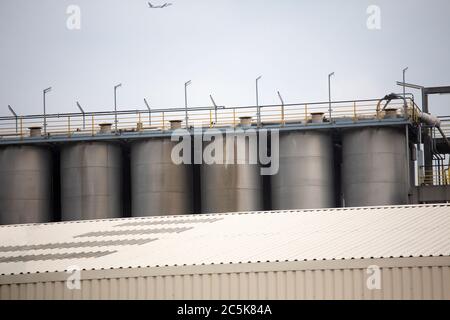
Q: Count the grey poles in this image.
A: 11